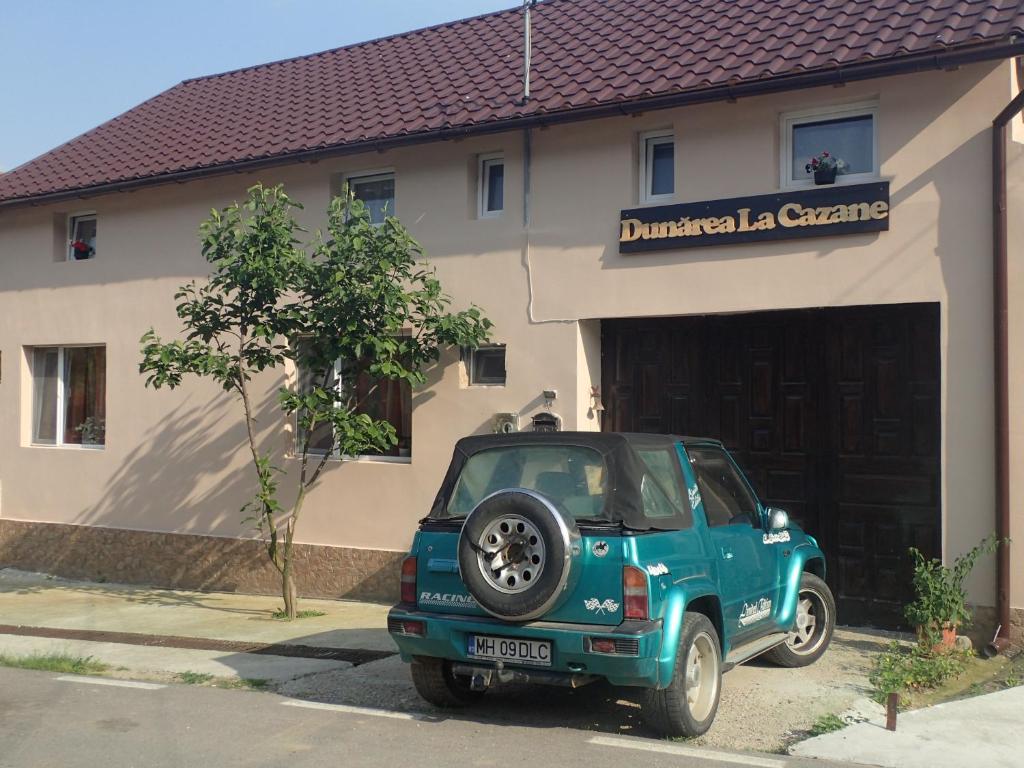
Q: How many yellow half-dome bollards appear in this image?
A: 0